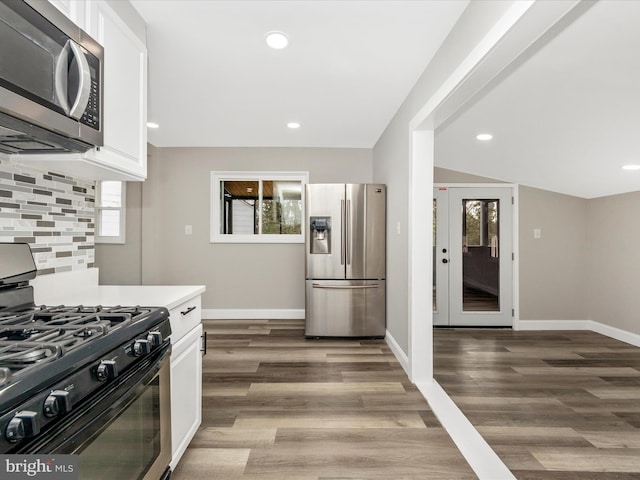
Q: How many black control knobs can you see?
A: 5